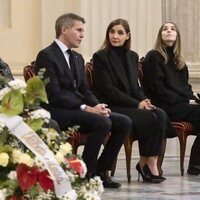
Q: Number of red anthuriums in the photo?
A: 3